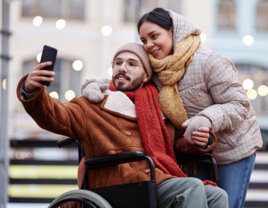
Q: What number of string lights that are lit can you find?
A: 13